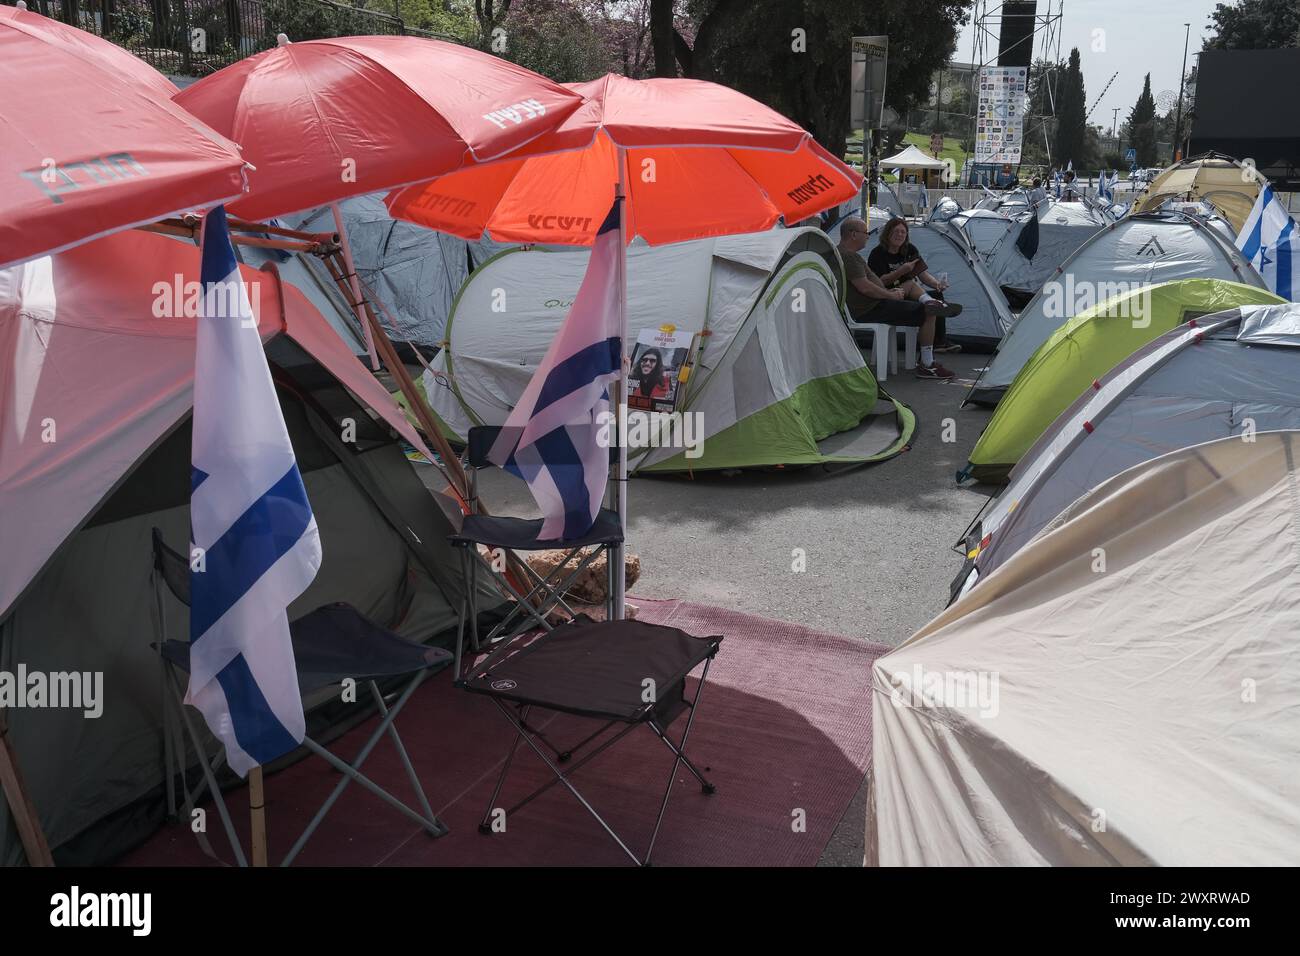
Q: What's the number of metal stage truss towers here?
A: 1